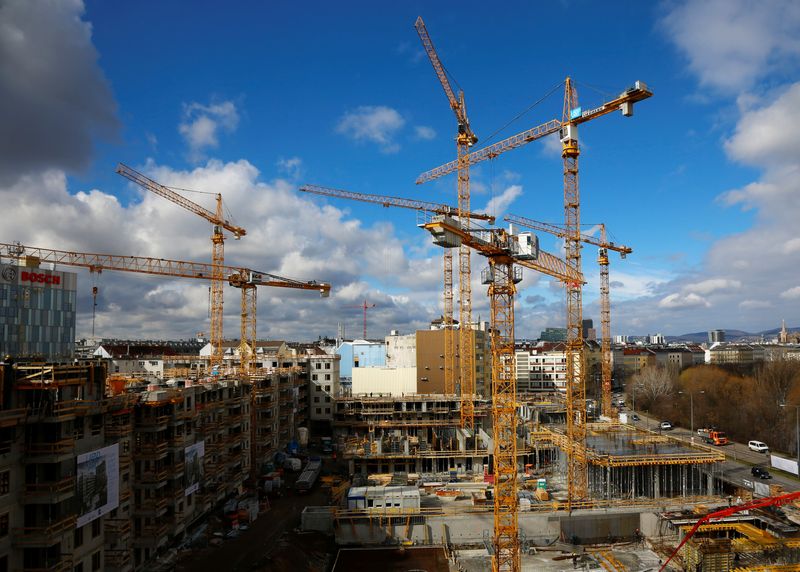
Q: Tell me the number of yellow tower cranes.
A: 7